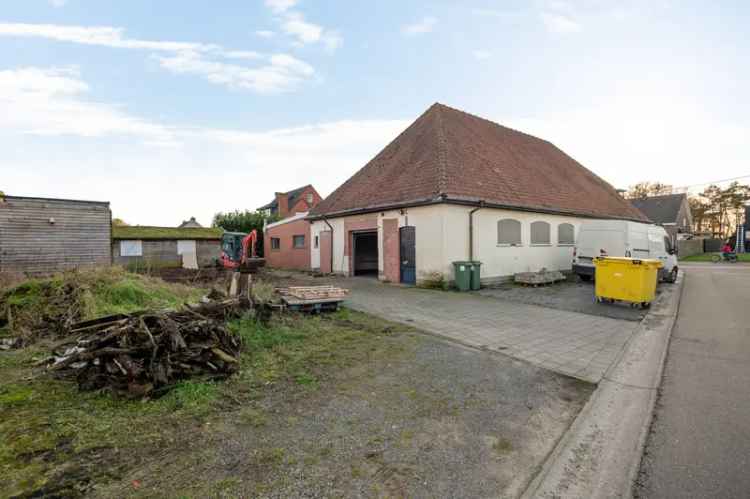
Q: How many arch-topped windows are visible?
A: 3